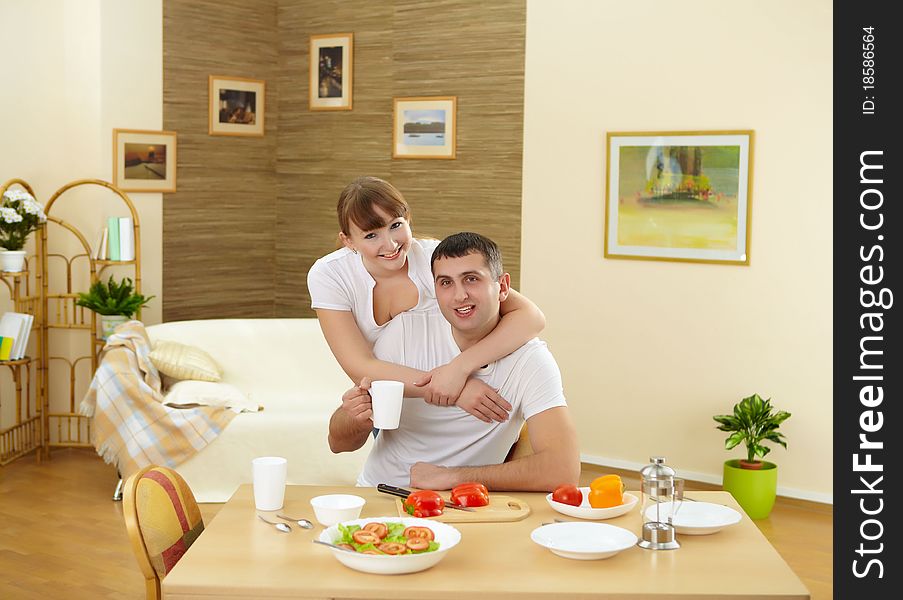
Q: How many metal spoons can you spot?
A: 2